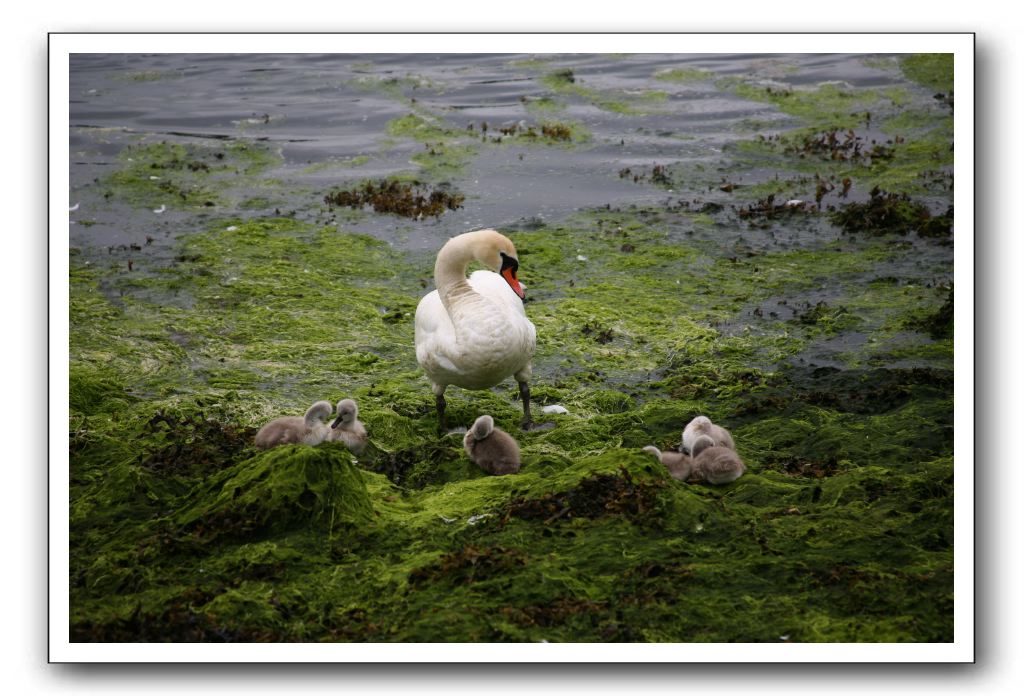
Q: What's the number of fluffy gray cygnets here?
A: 6